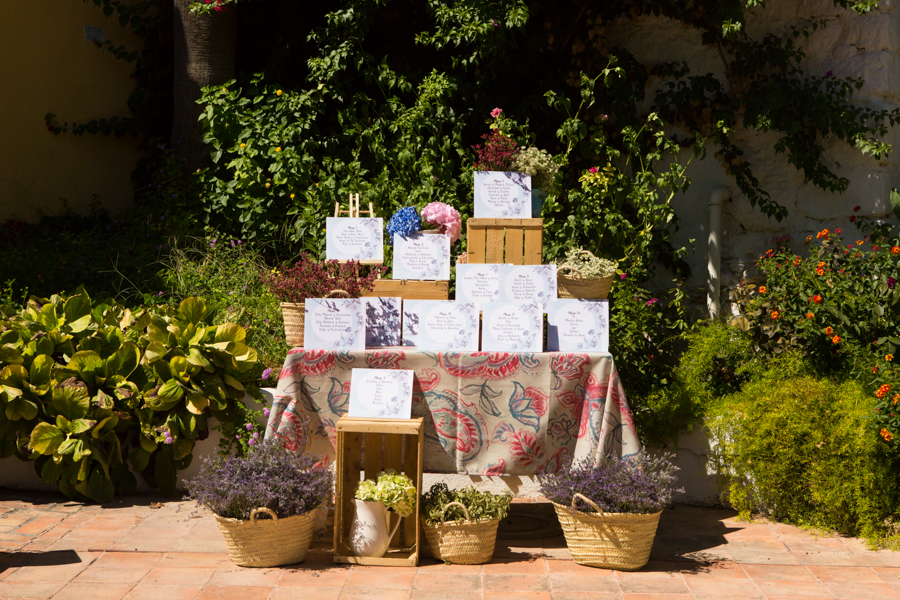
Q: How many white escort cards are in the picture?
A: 12